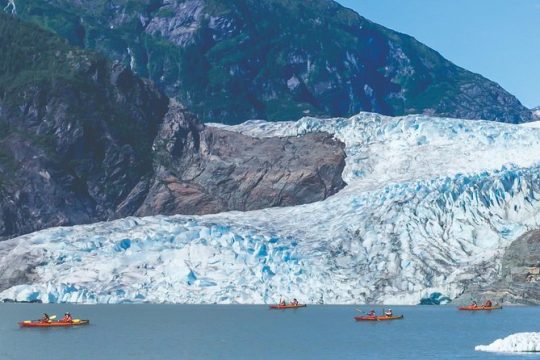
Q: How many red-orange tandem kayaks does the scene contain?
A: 4